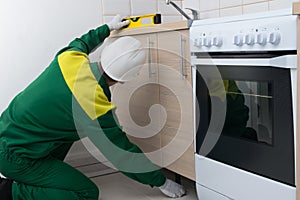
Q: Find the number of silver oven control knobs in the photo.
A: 7